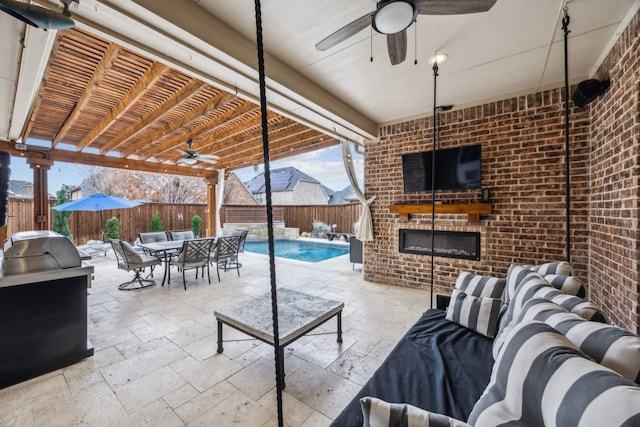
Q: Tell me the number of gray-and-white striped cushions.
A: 8